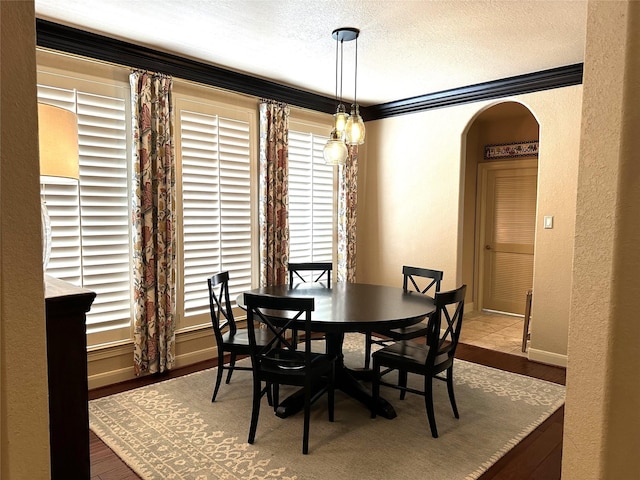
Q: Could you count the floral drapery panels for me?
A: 3